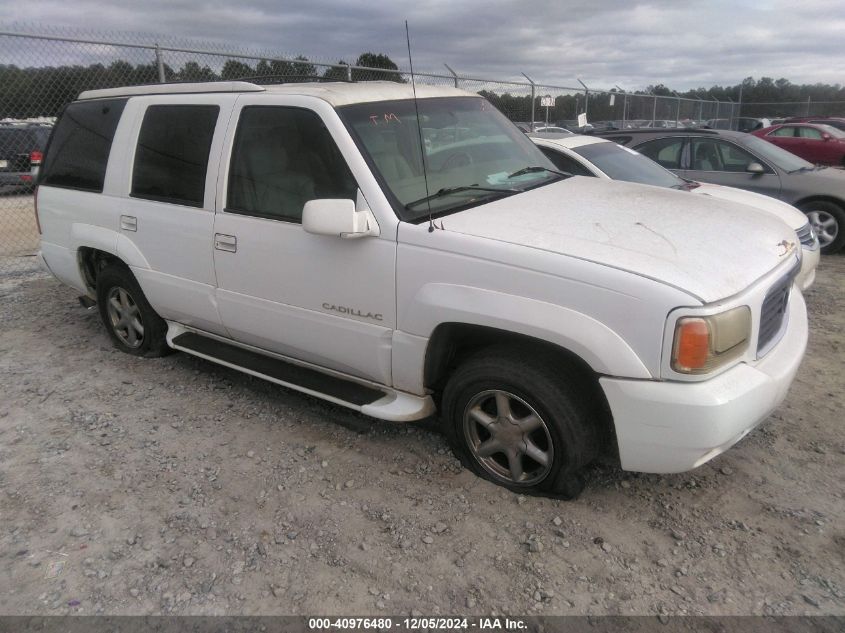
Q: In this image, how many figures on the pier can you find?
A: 0